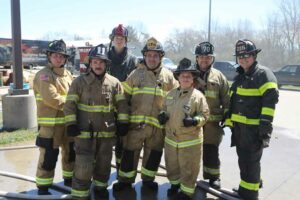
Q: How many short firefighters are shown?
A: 1